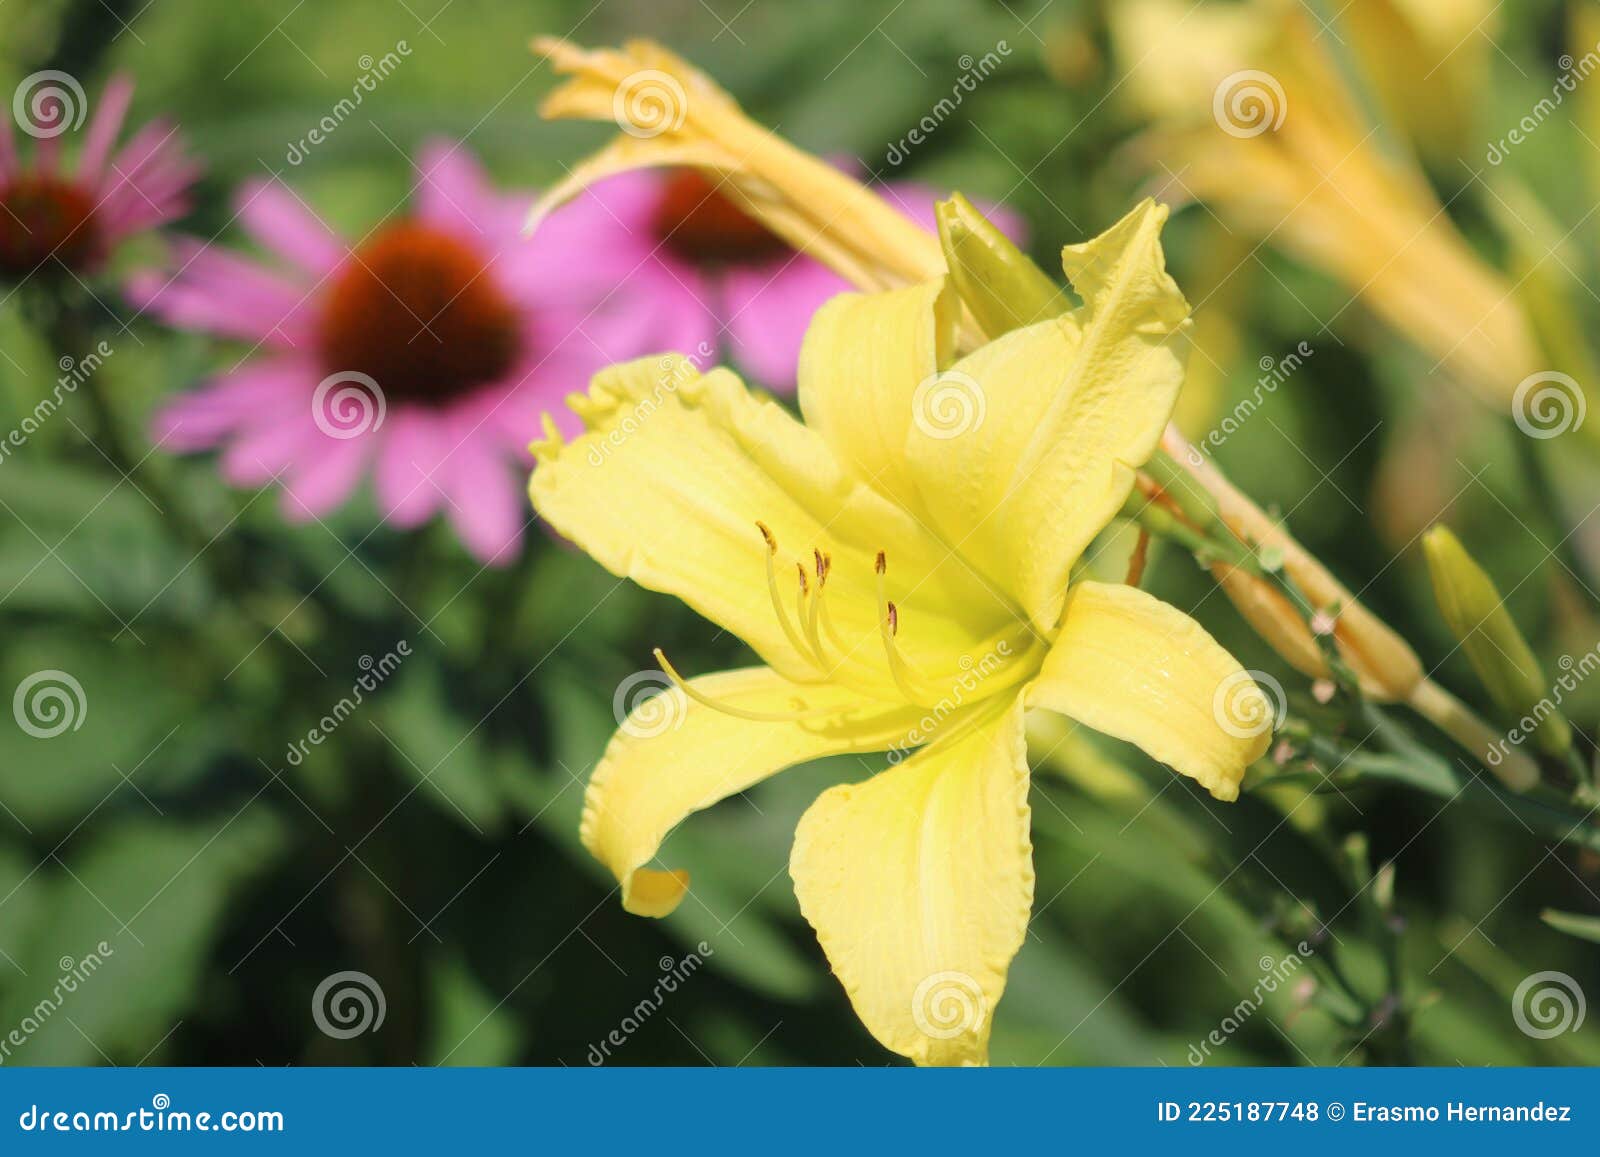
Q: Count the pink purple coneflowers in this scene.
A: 3